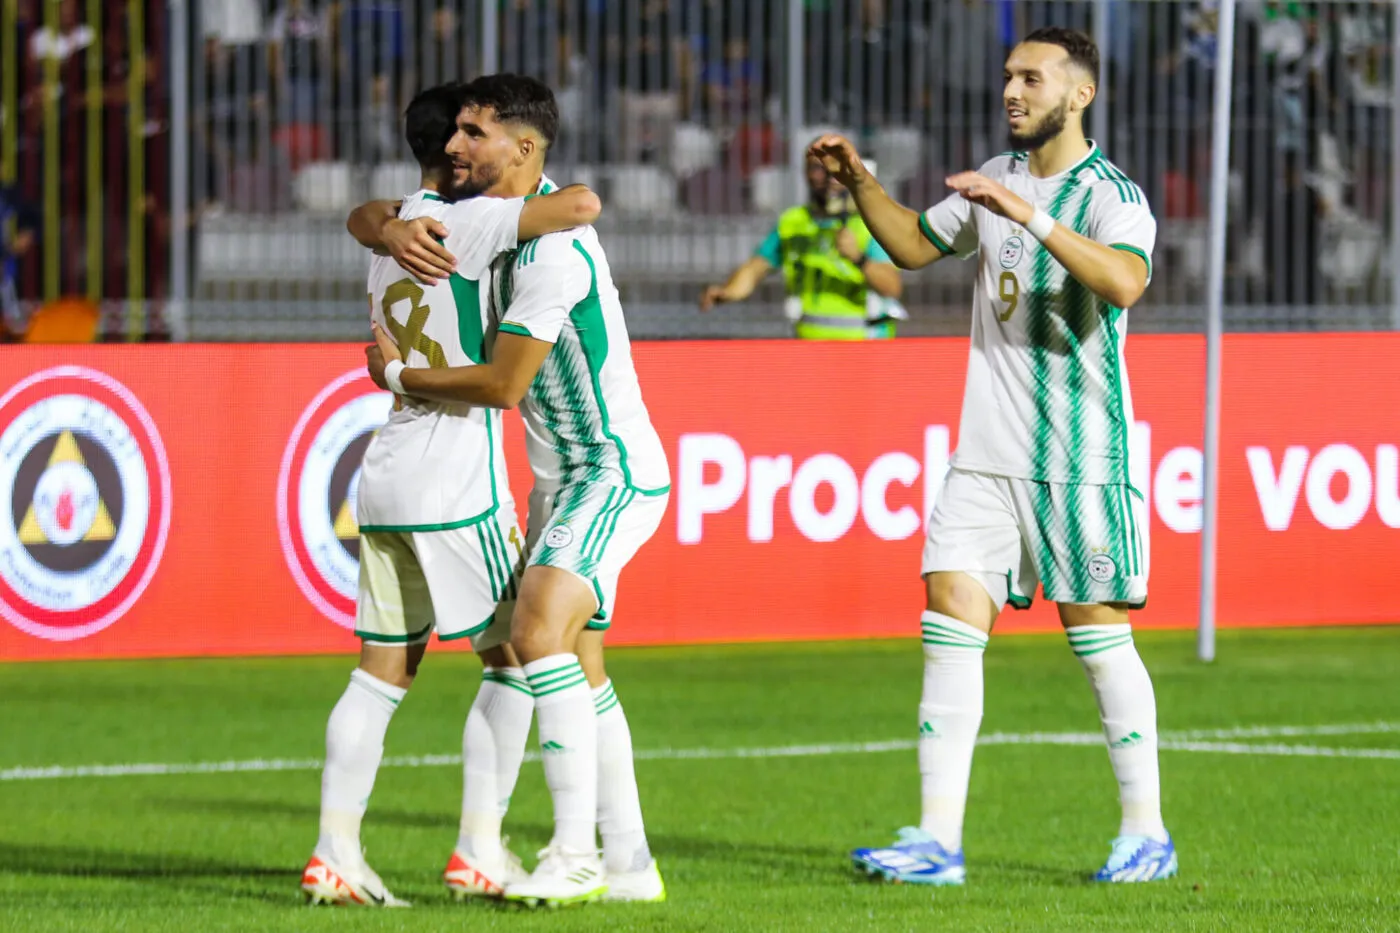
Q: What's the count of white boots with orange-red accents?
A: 2